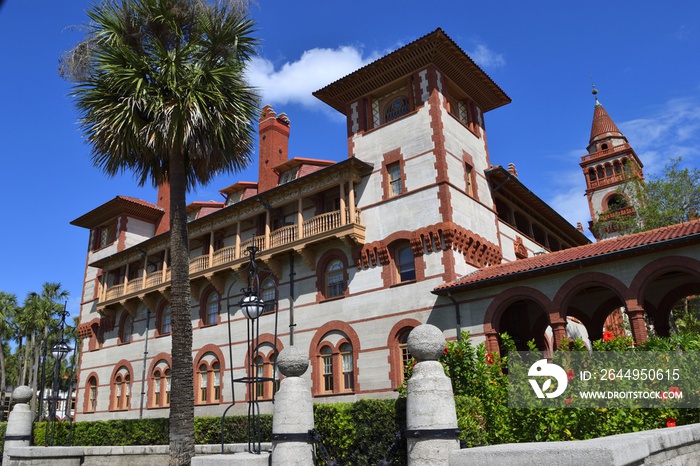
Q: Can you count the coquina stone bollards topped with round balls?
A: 3